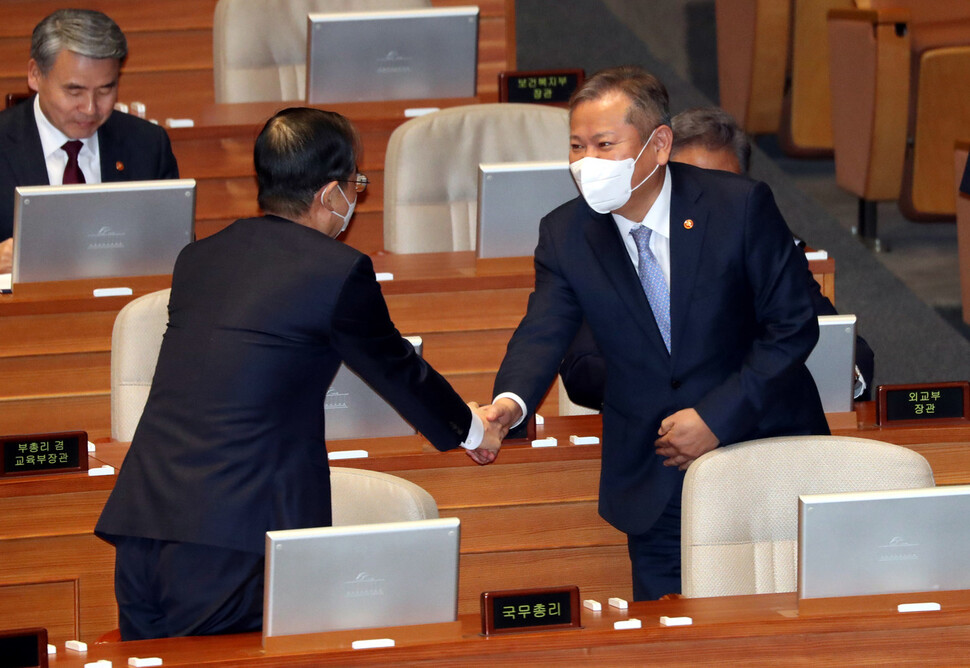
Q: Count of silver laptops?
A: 7